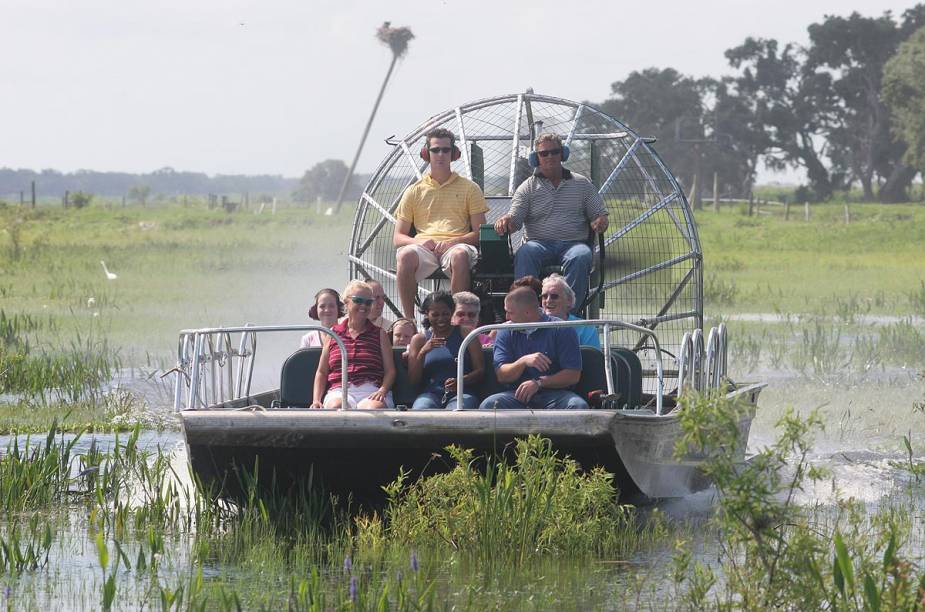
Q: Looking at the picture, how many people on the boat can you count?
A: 11